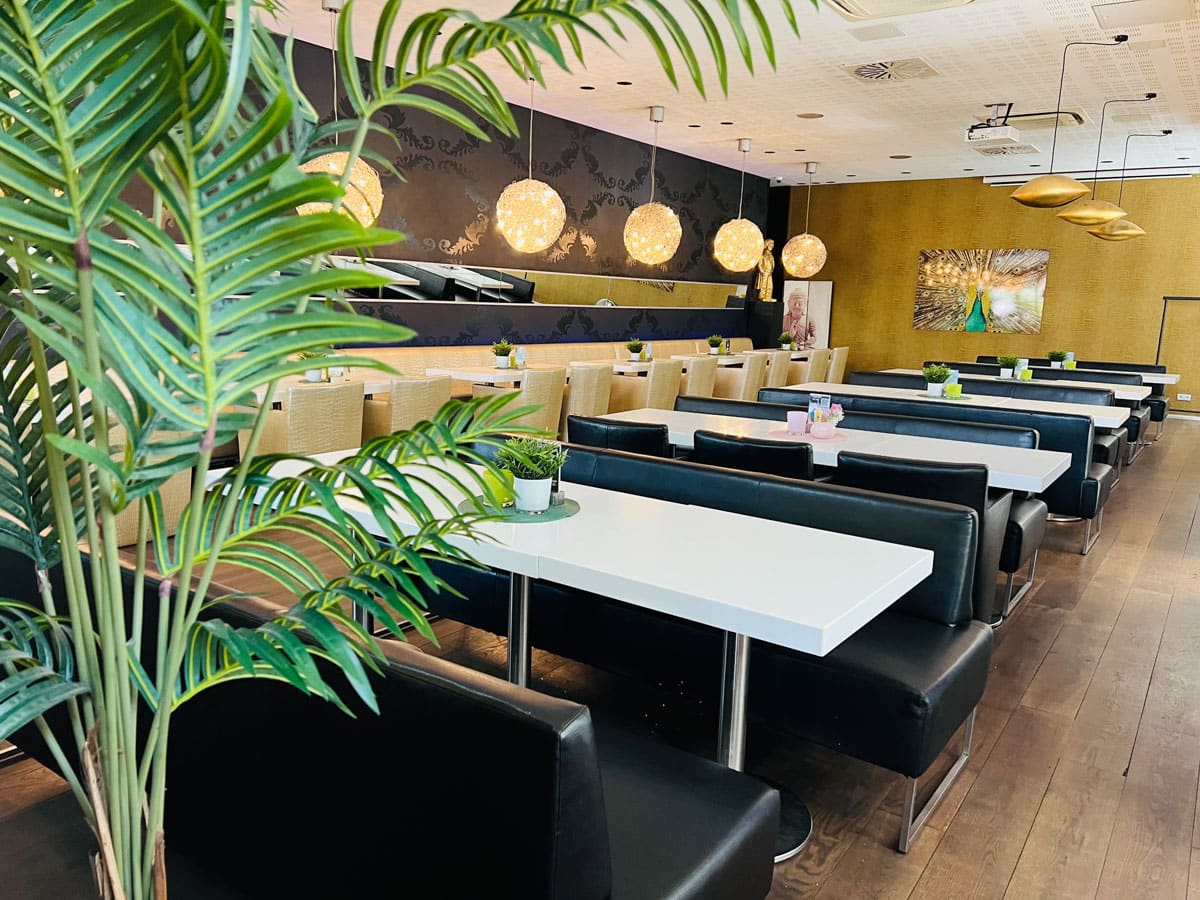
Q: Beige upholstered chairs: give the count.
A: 11